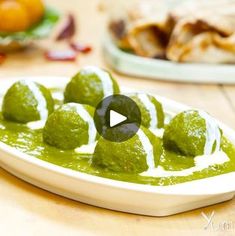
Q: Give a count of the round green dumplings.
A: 6